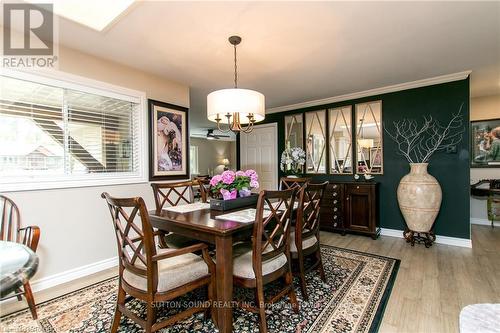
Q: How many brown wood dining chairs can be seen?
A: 6